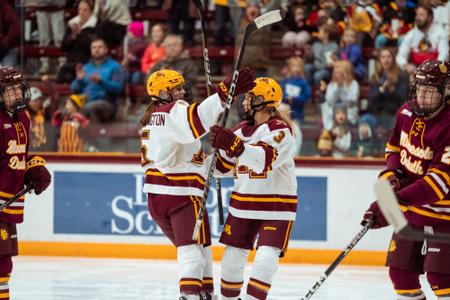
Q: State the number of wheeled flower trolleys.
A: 0